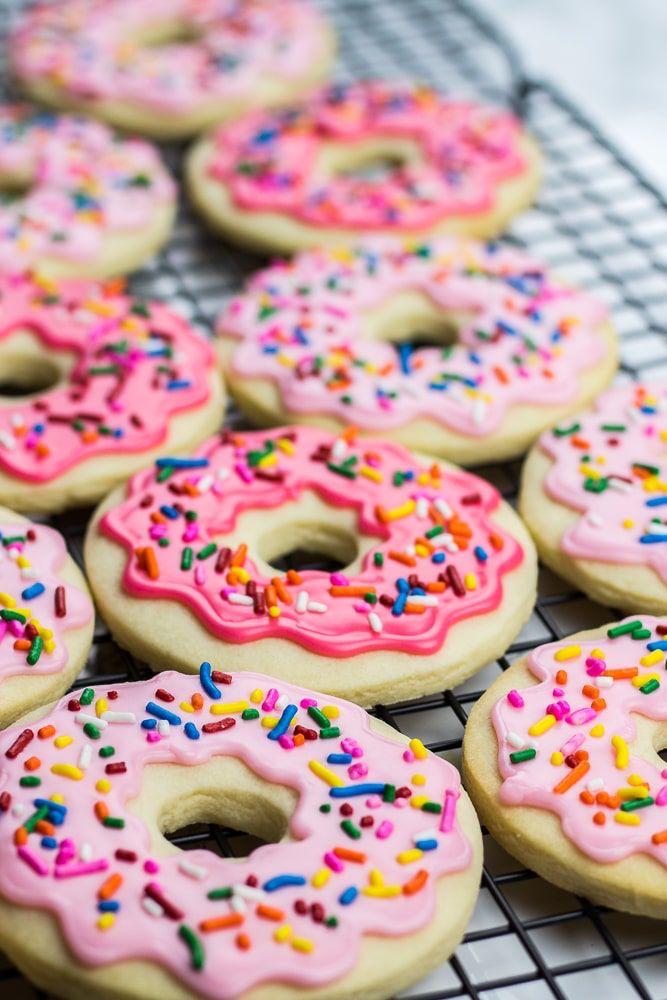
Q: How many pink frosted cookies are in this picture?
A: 10